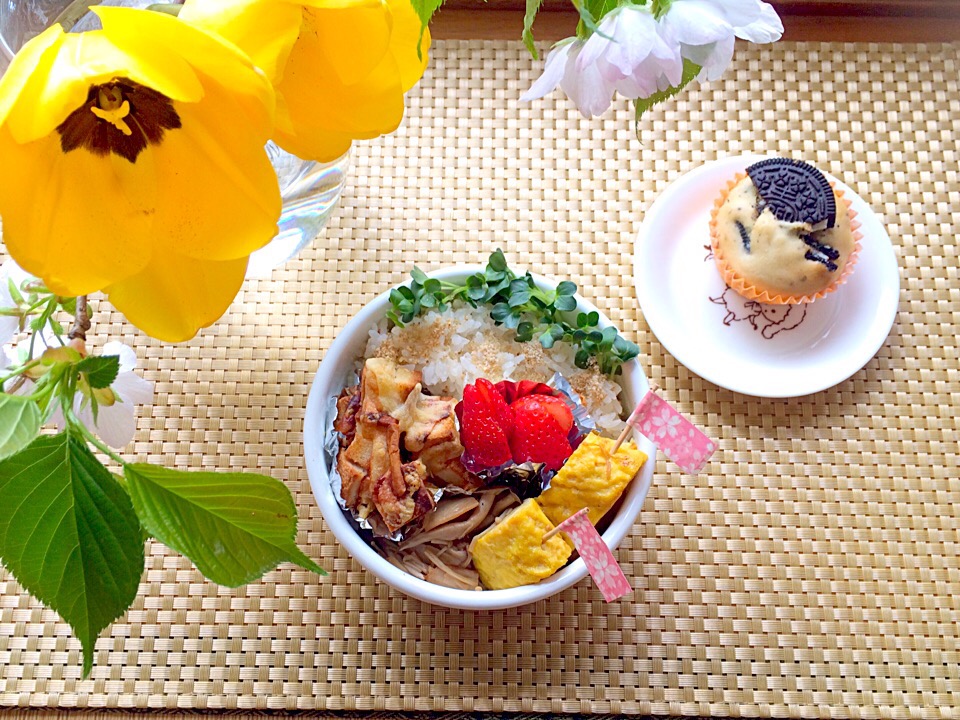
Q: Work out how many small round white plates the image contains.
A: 1